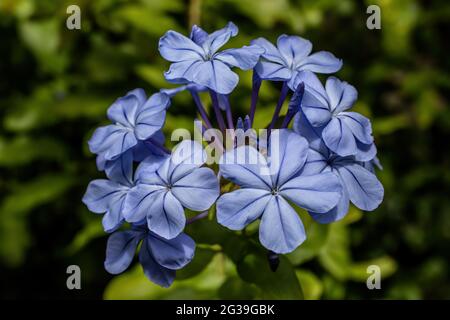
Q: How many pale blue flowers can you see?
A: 9